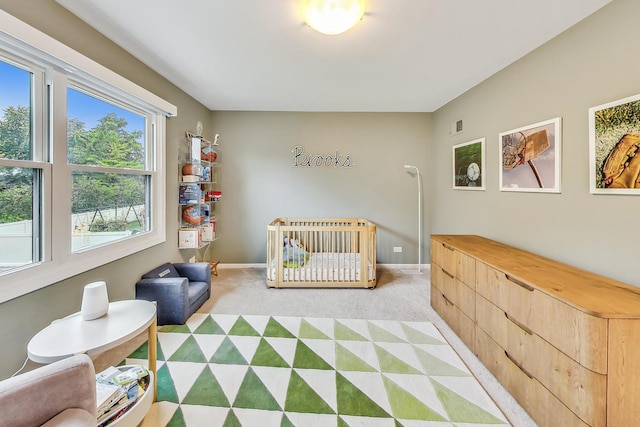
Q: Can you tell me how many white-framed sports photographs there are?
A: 3